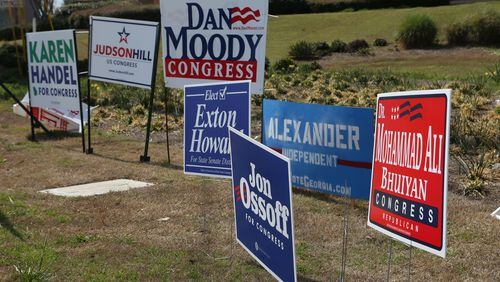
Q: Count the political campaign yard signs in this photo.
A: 7